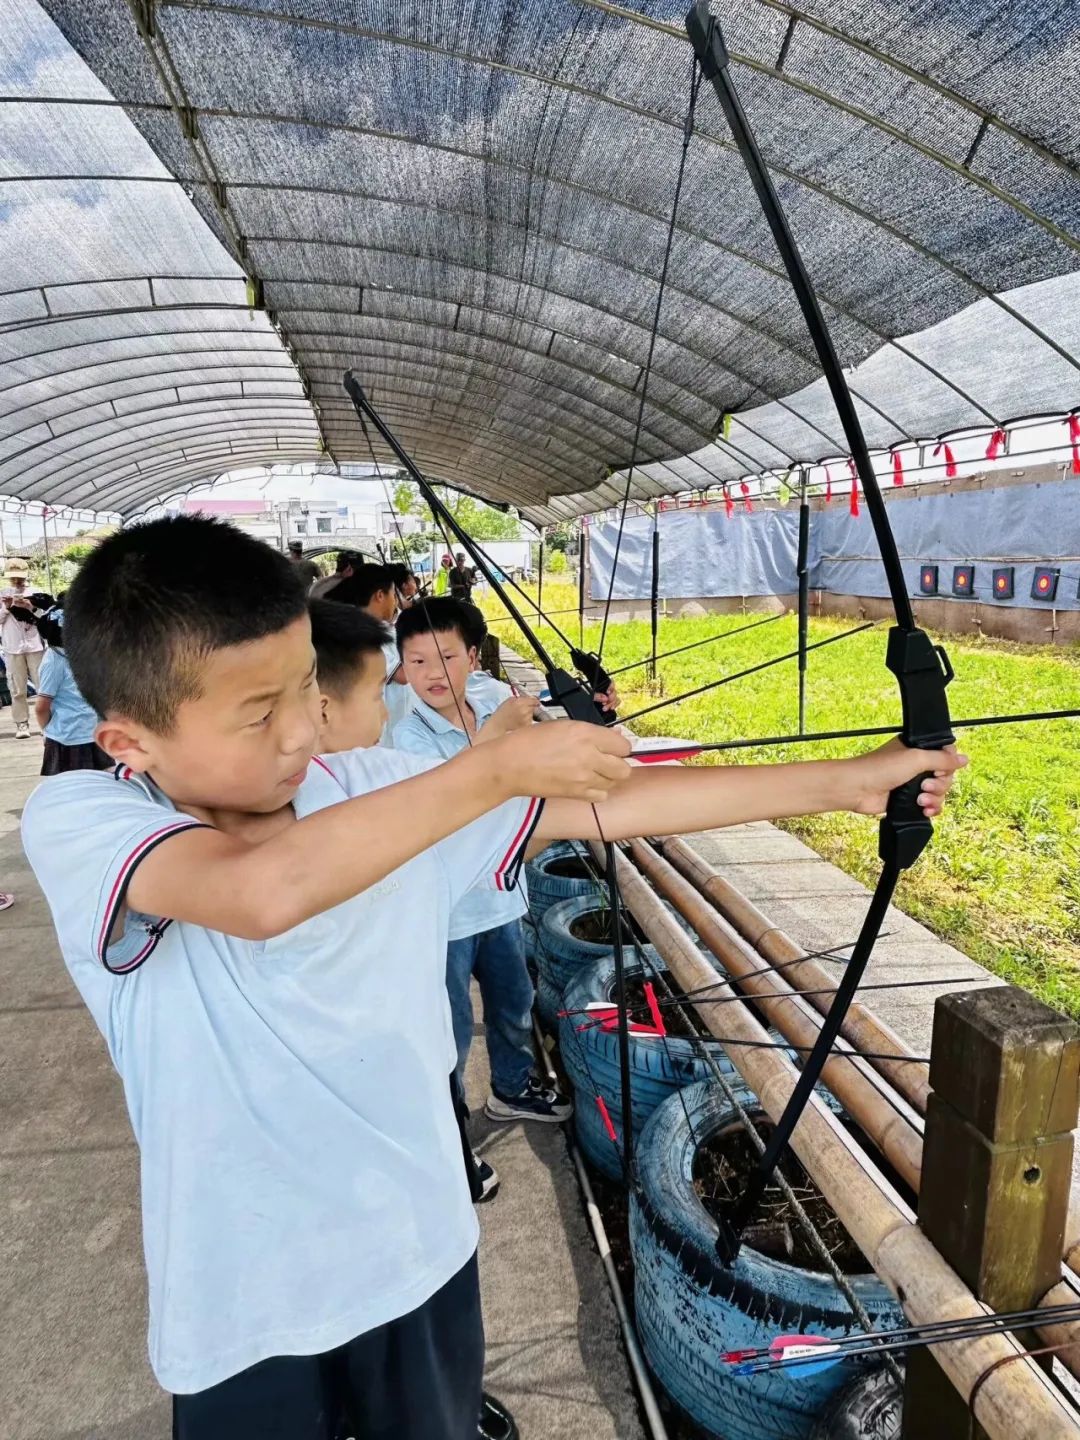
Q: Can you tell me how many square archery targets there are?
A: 4